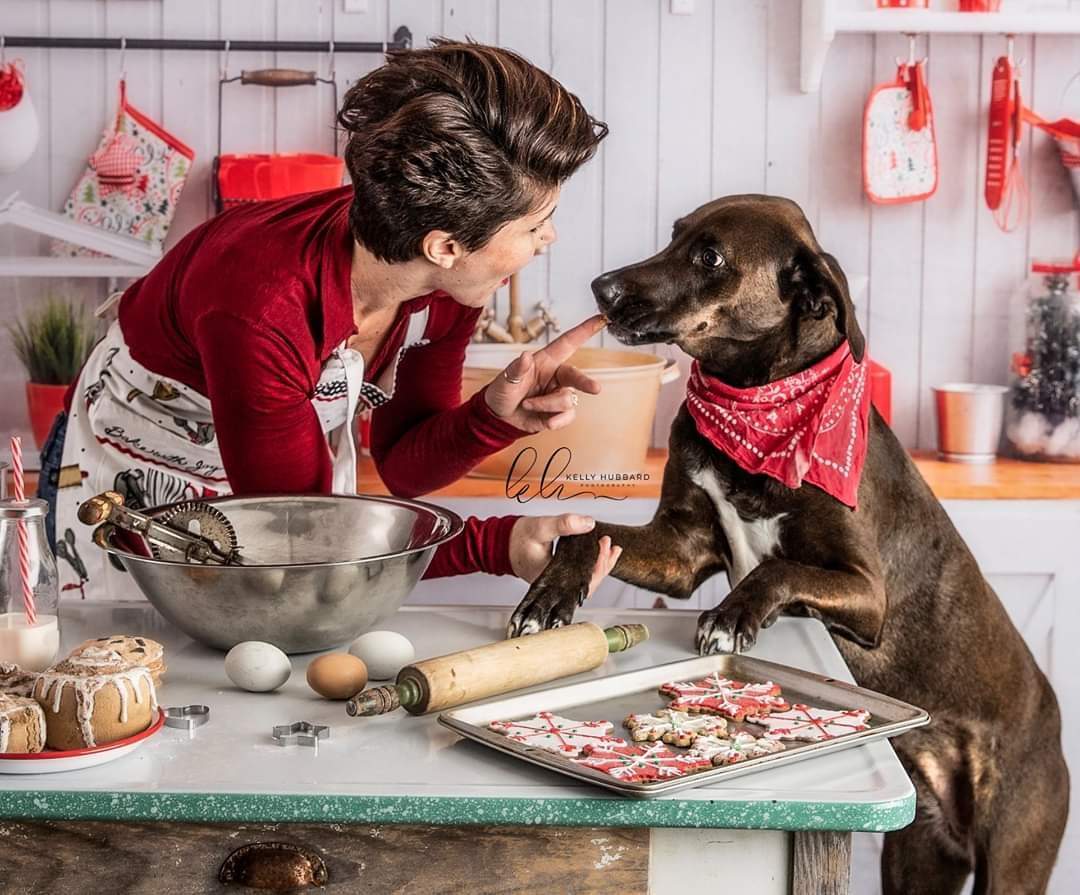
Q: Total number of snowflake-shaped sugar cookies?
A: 6